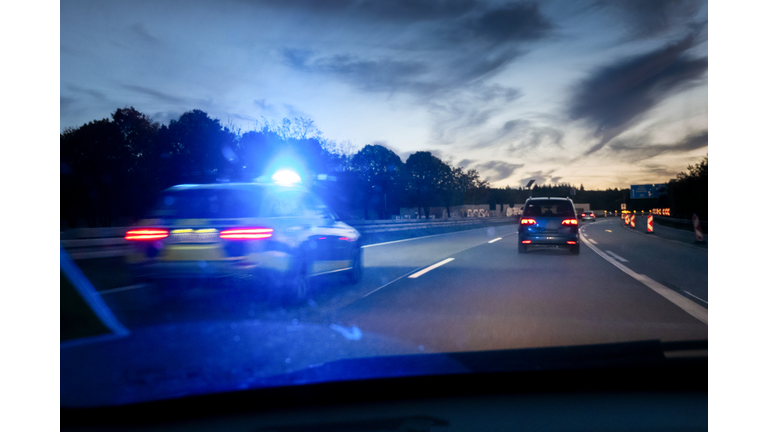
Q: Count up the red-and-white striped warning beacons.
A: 4